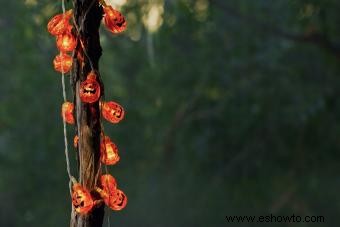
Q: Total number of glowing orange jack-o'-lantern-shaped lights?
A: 11